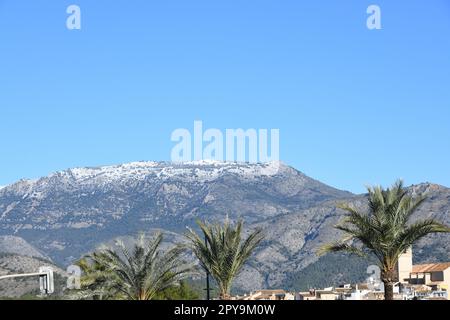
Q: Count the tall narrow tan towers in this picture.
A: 1